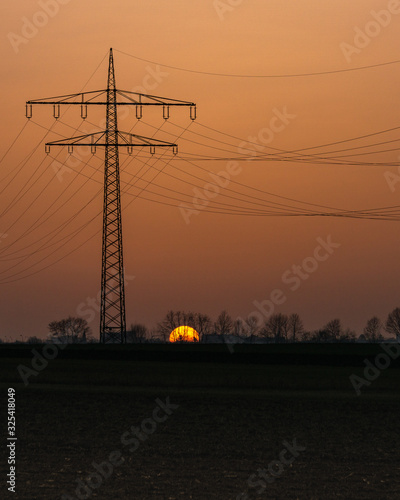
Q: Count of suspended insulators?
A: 12